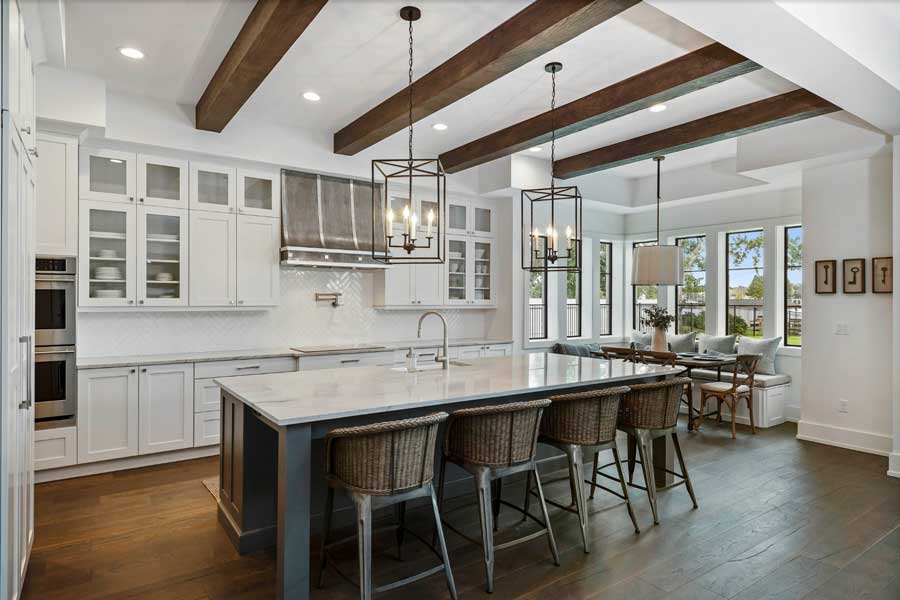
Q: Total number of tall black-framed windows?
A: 7